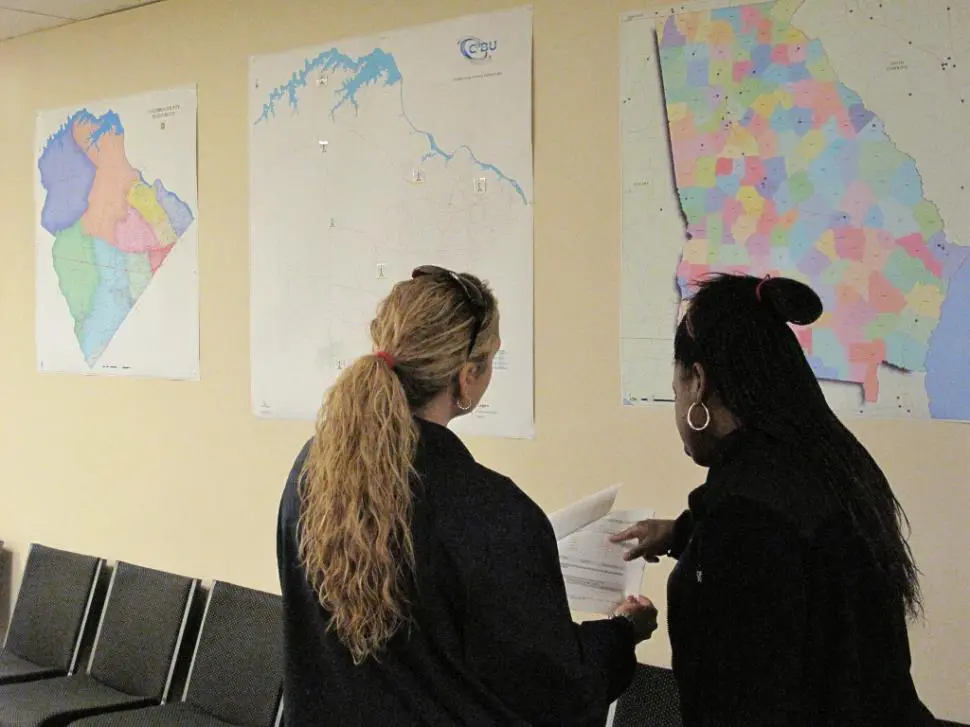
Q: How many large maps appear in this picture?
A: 3